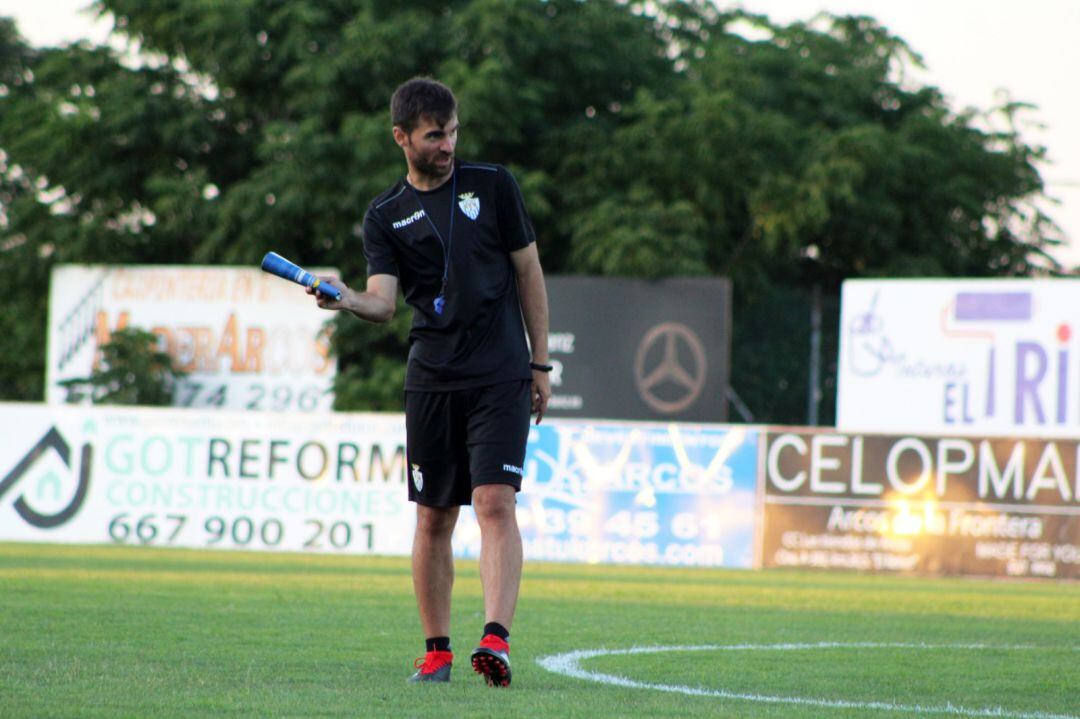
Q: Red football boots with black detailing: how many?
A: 2